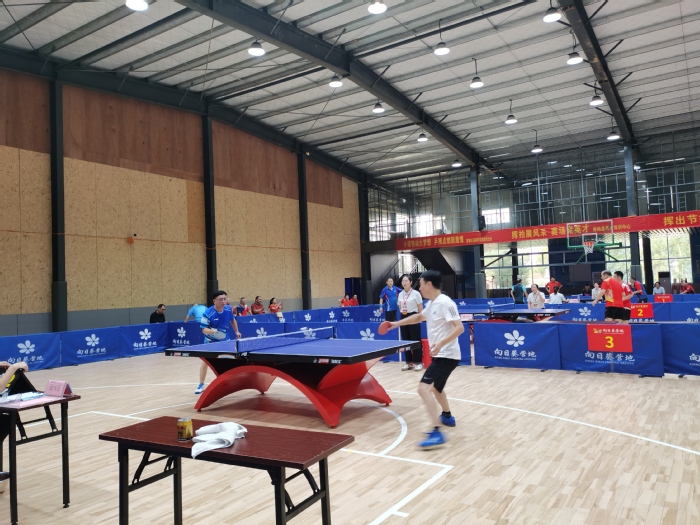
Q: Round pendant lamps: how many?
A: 15